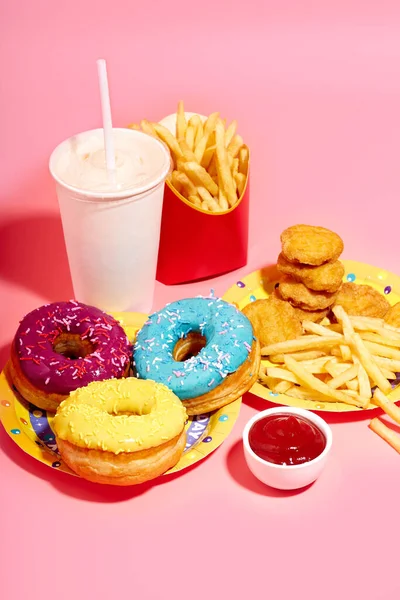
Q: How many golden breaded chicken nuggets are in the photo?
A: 7